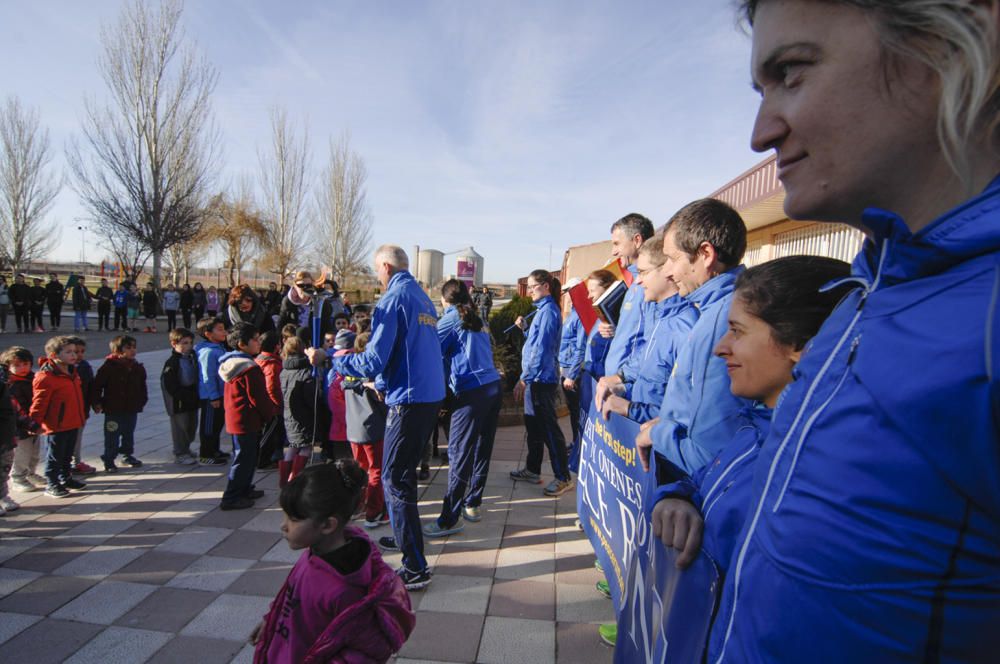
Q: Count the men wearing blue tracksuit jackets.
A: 4